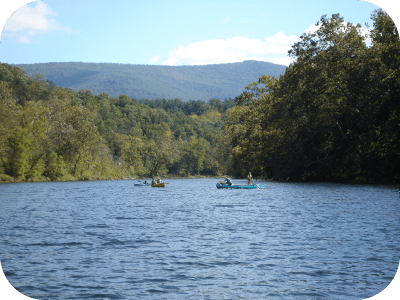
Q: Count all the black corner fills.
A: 4